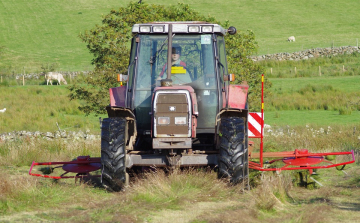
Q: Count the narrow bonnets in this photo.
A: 1